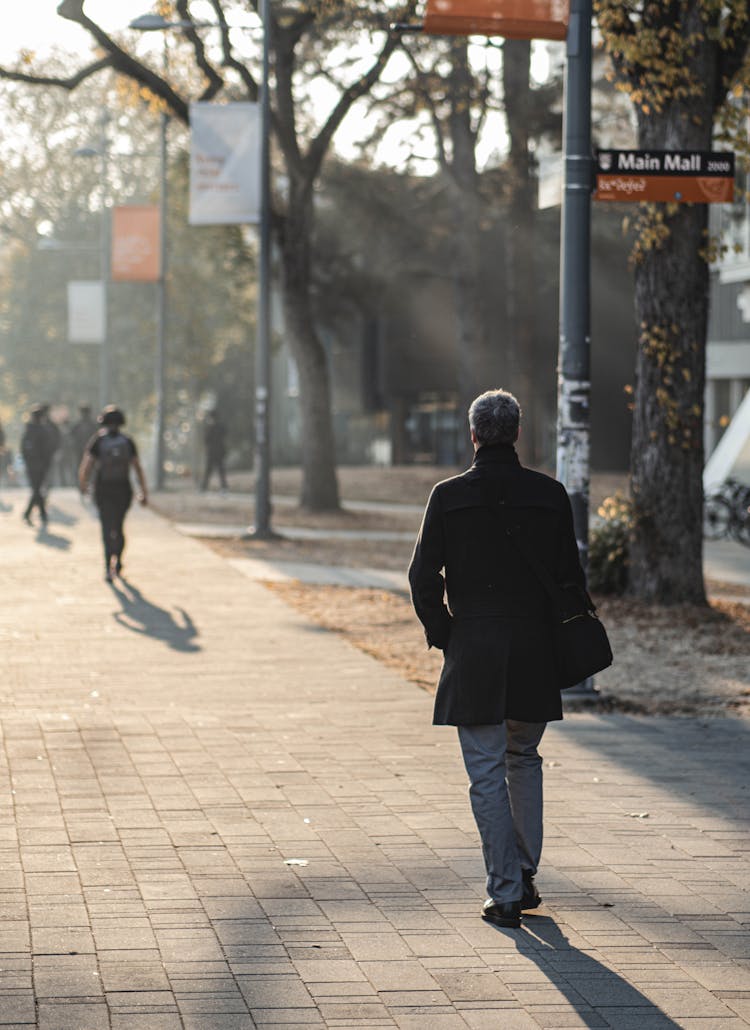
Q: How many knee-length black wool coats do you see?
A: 1